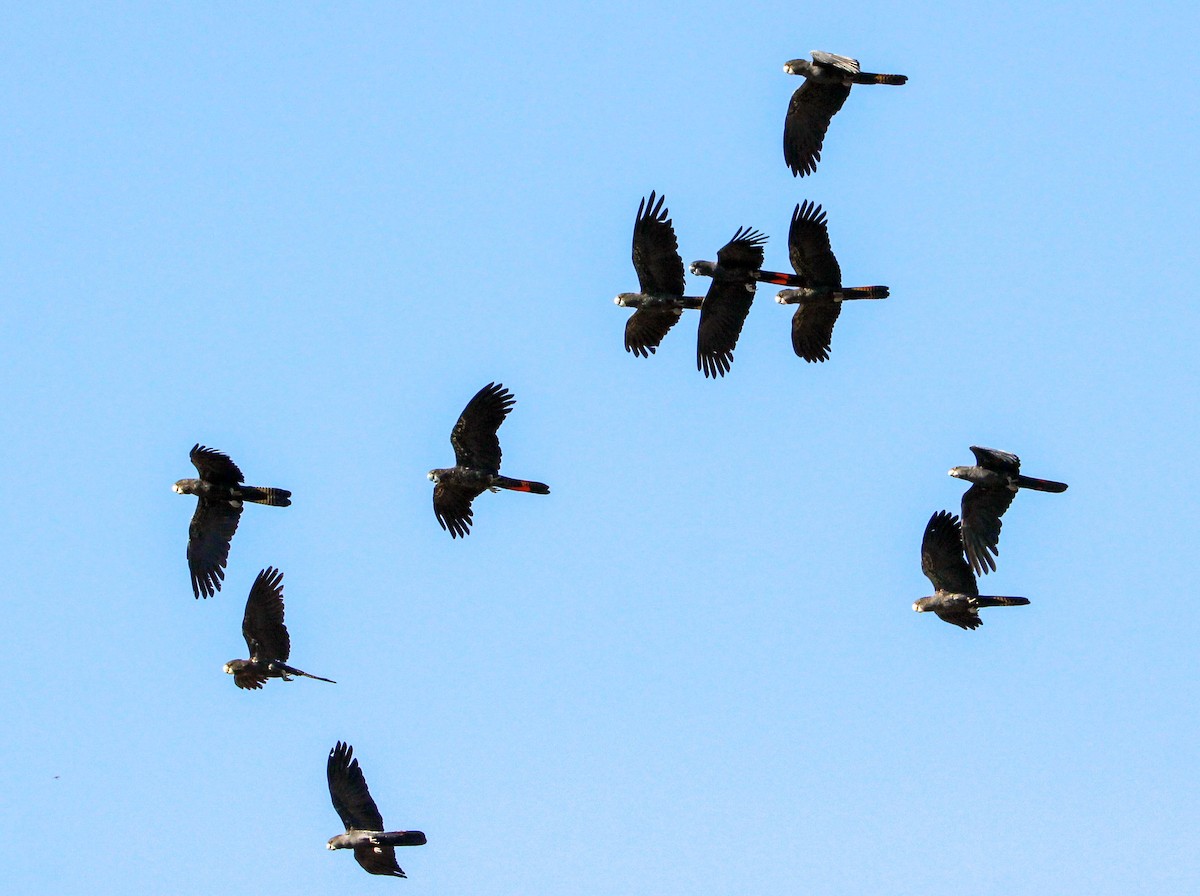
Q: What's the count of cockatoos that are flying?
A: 10